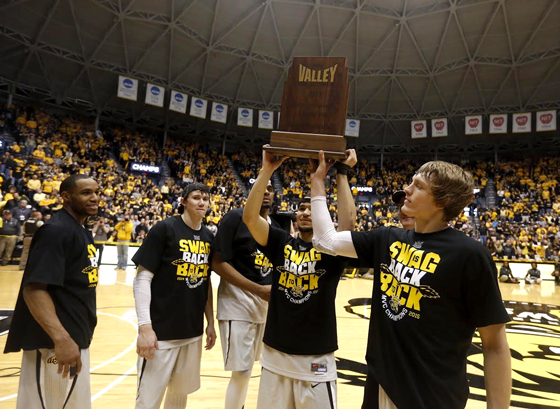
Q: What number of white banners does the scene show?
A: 14